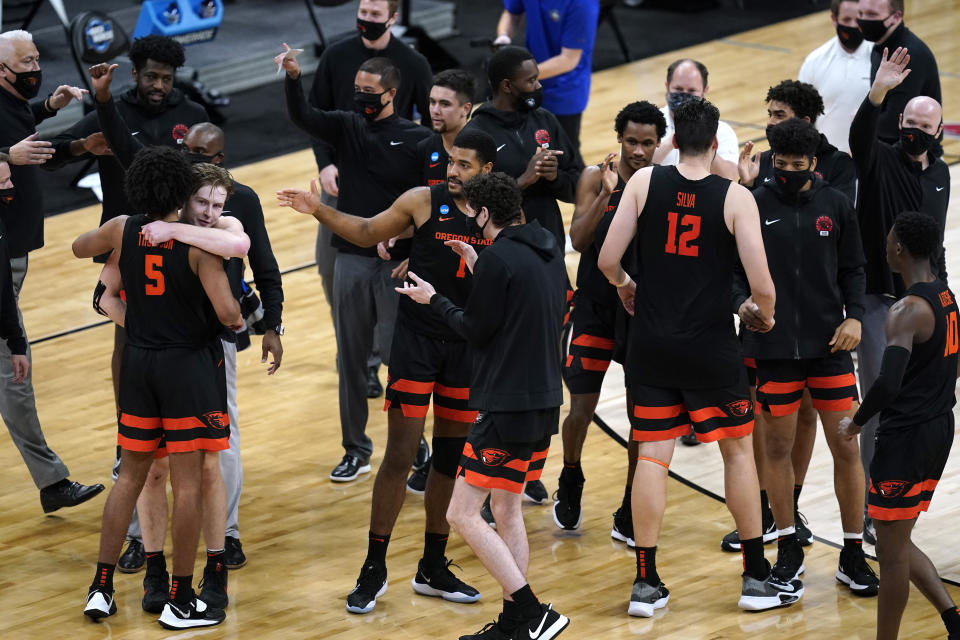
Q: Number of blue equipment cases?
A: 1